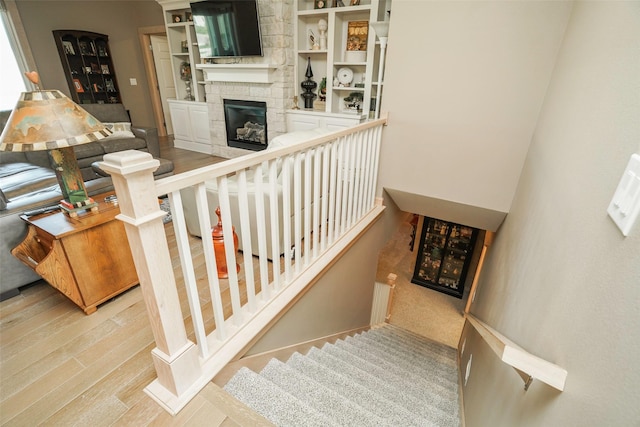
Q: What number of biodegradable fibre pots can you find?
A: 0